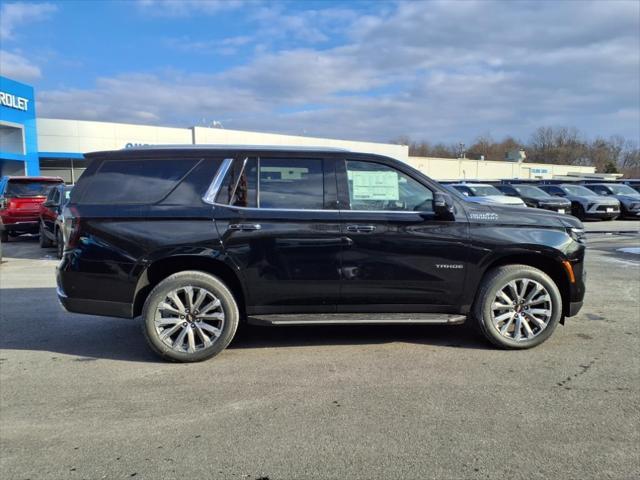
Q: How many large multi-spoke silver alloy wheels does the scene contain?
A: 2